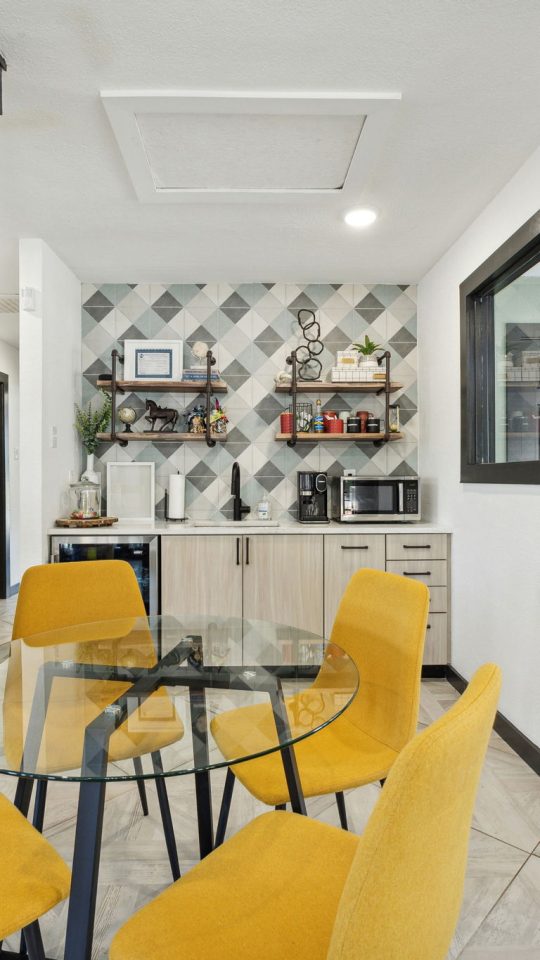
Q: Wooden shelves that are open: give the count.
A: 4